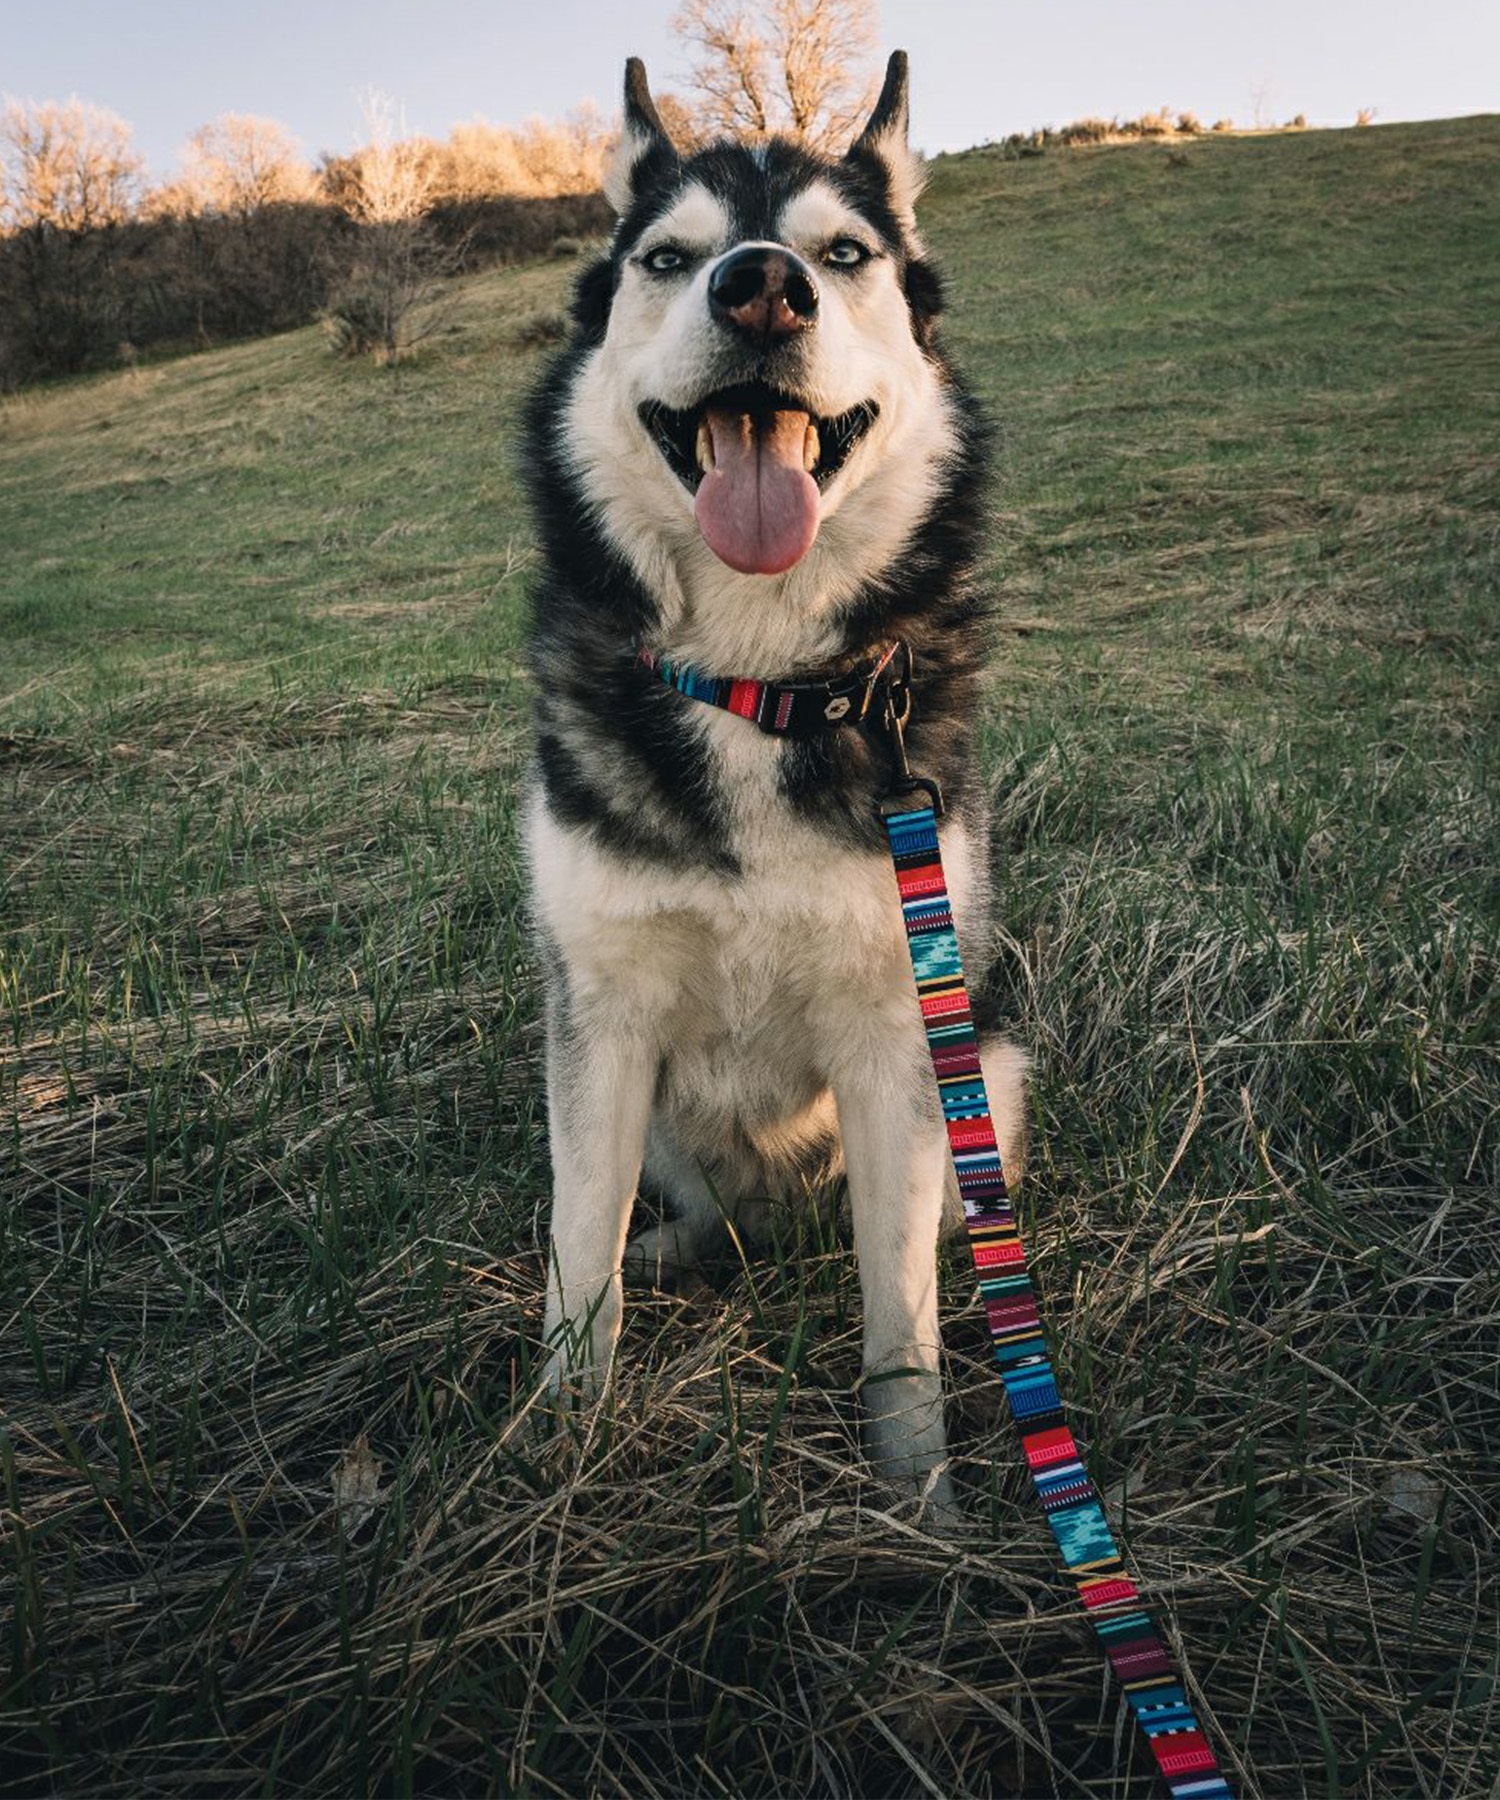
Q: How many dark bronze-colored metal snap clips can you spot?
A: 1